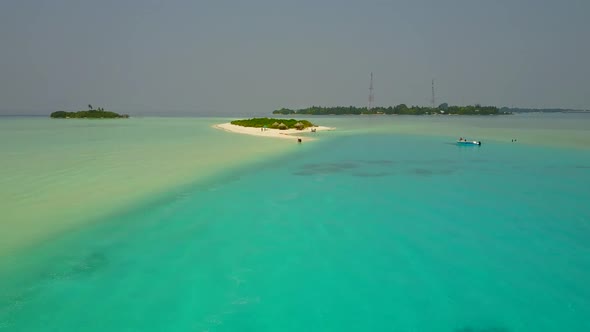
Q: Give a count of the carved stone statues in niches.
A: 0